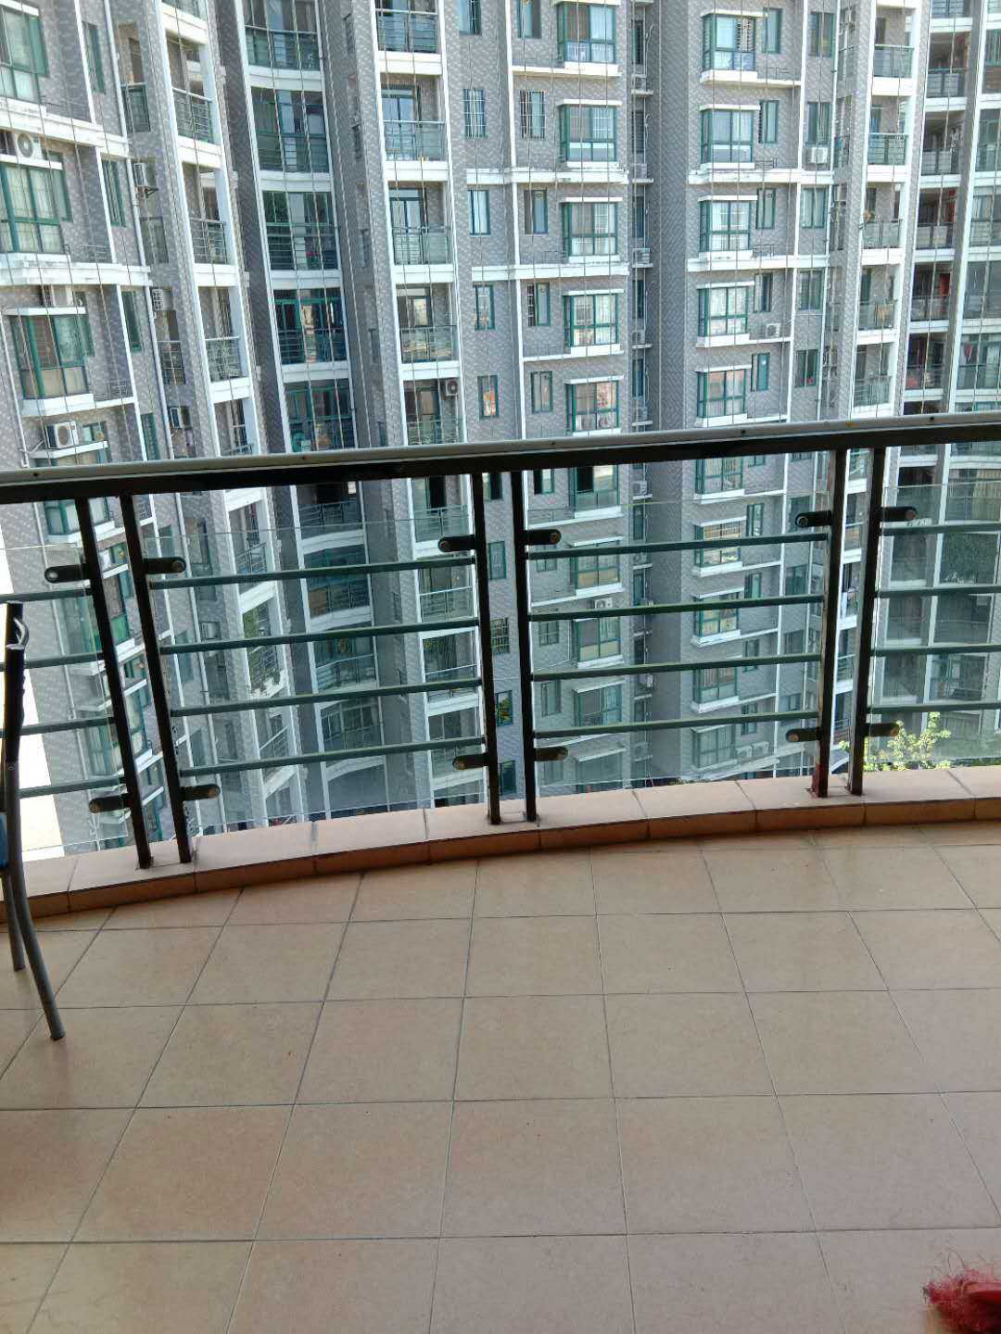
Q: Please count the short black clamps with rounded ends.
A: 12